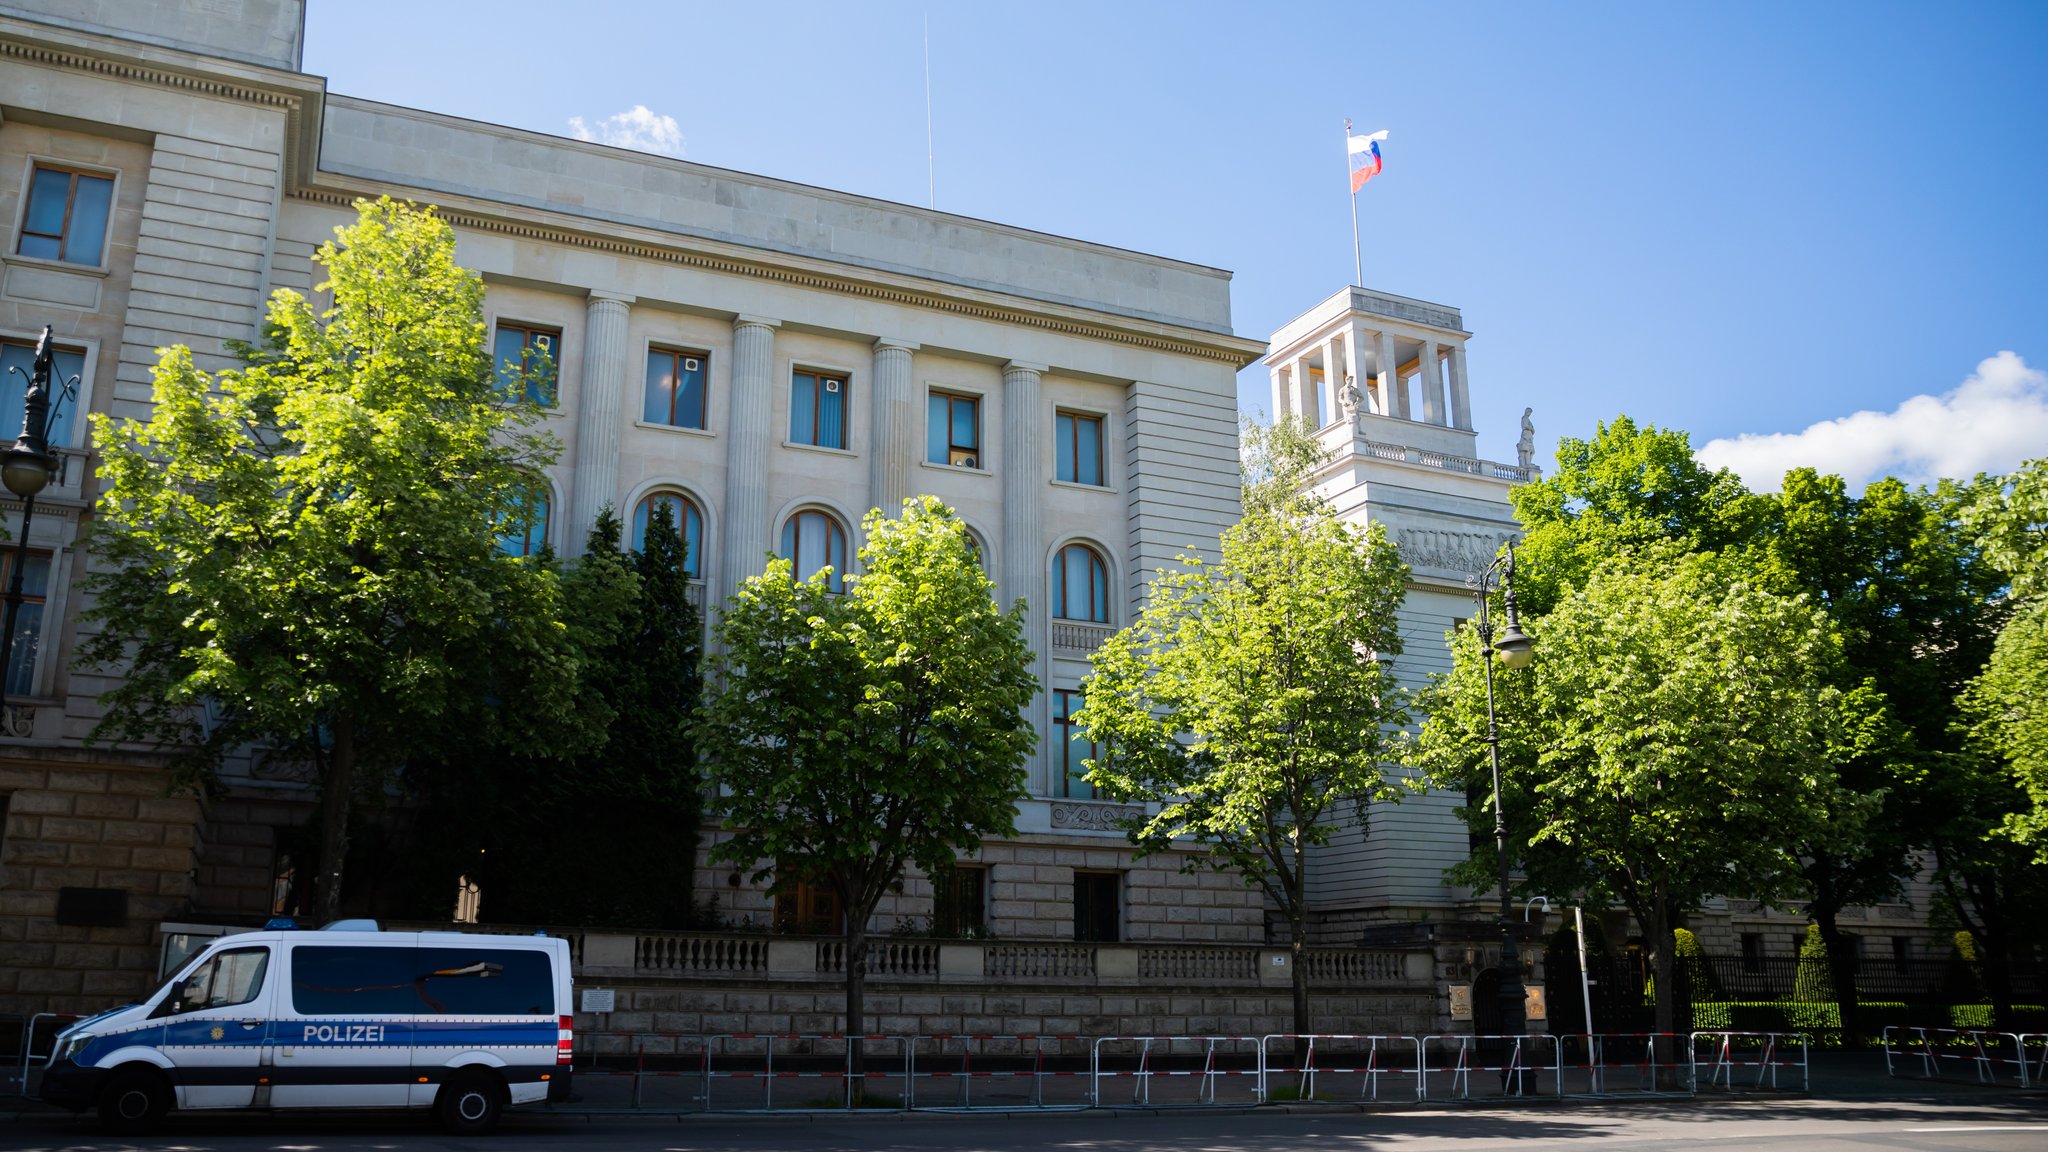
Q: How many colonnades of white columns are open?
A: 1